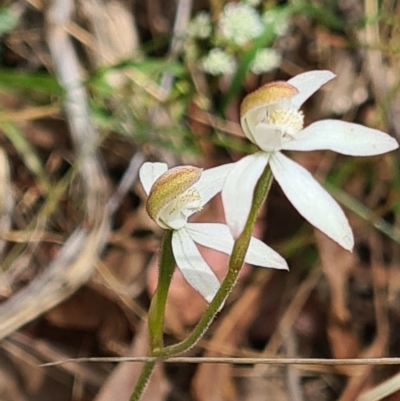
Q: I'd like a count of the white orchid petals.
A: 8